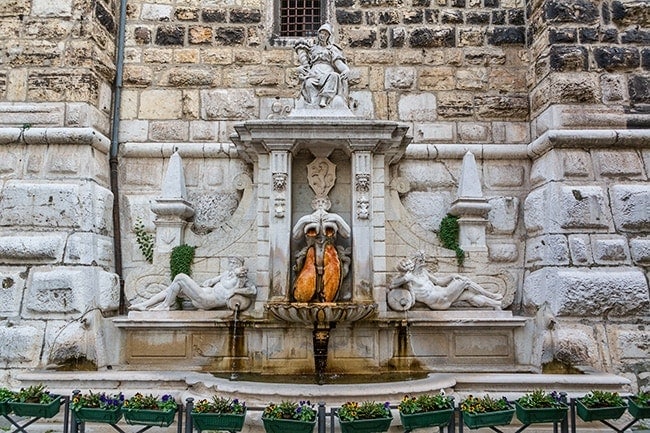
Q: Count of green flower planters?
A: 12